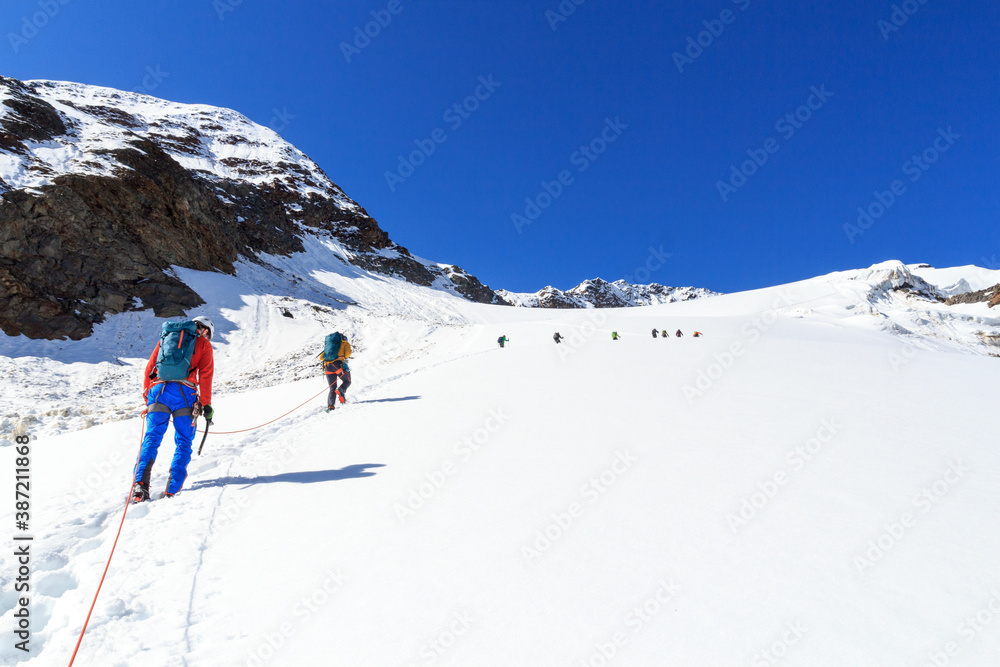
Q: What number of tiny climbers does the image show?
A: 7